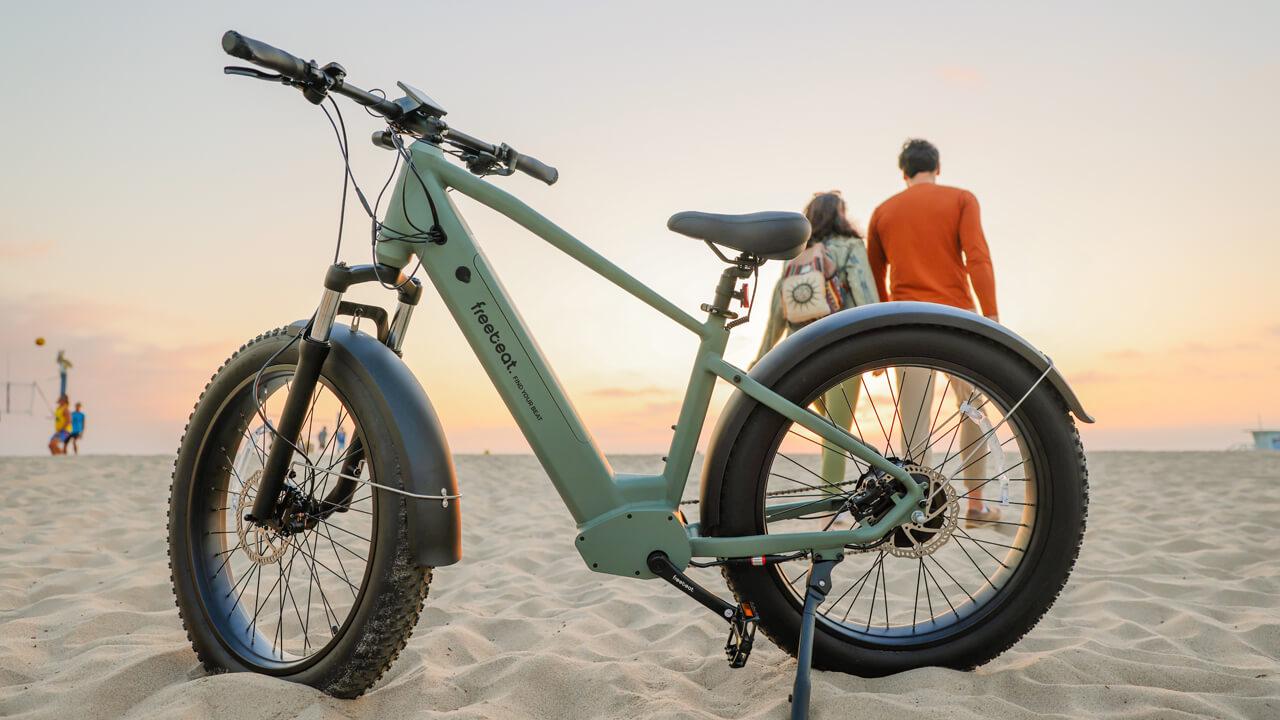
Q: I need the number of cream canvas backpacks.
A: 1